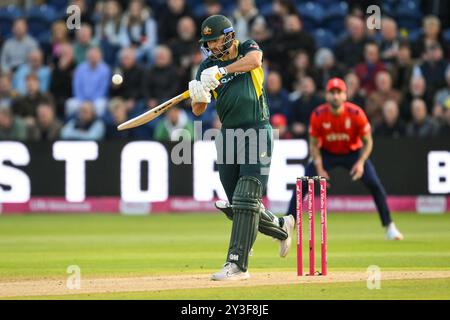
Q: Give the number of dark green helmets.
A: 1